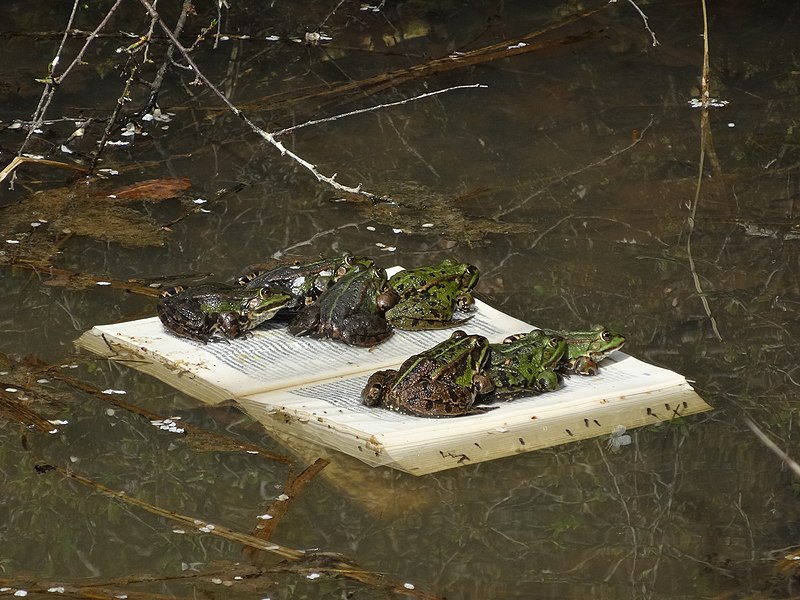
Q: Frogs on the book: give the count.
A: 7